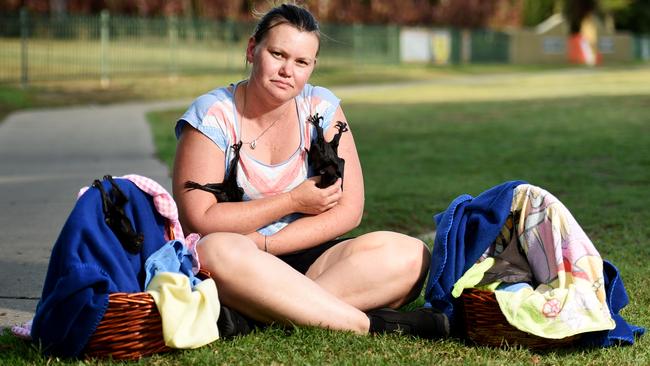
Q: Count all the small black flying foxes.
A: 3